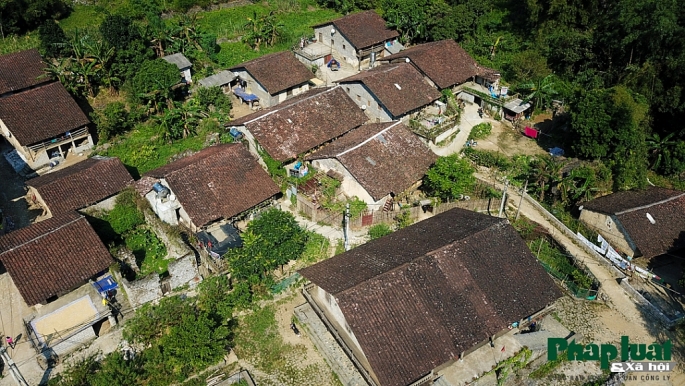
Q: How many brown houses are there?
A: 13